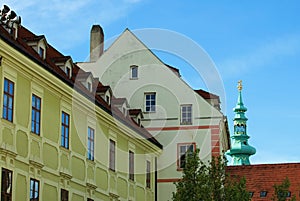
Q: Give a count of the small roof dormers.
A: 7